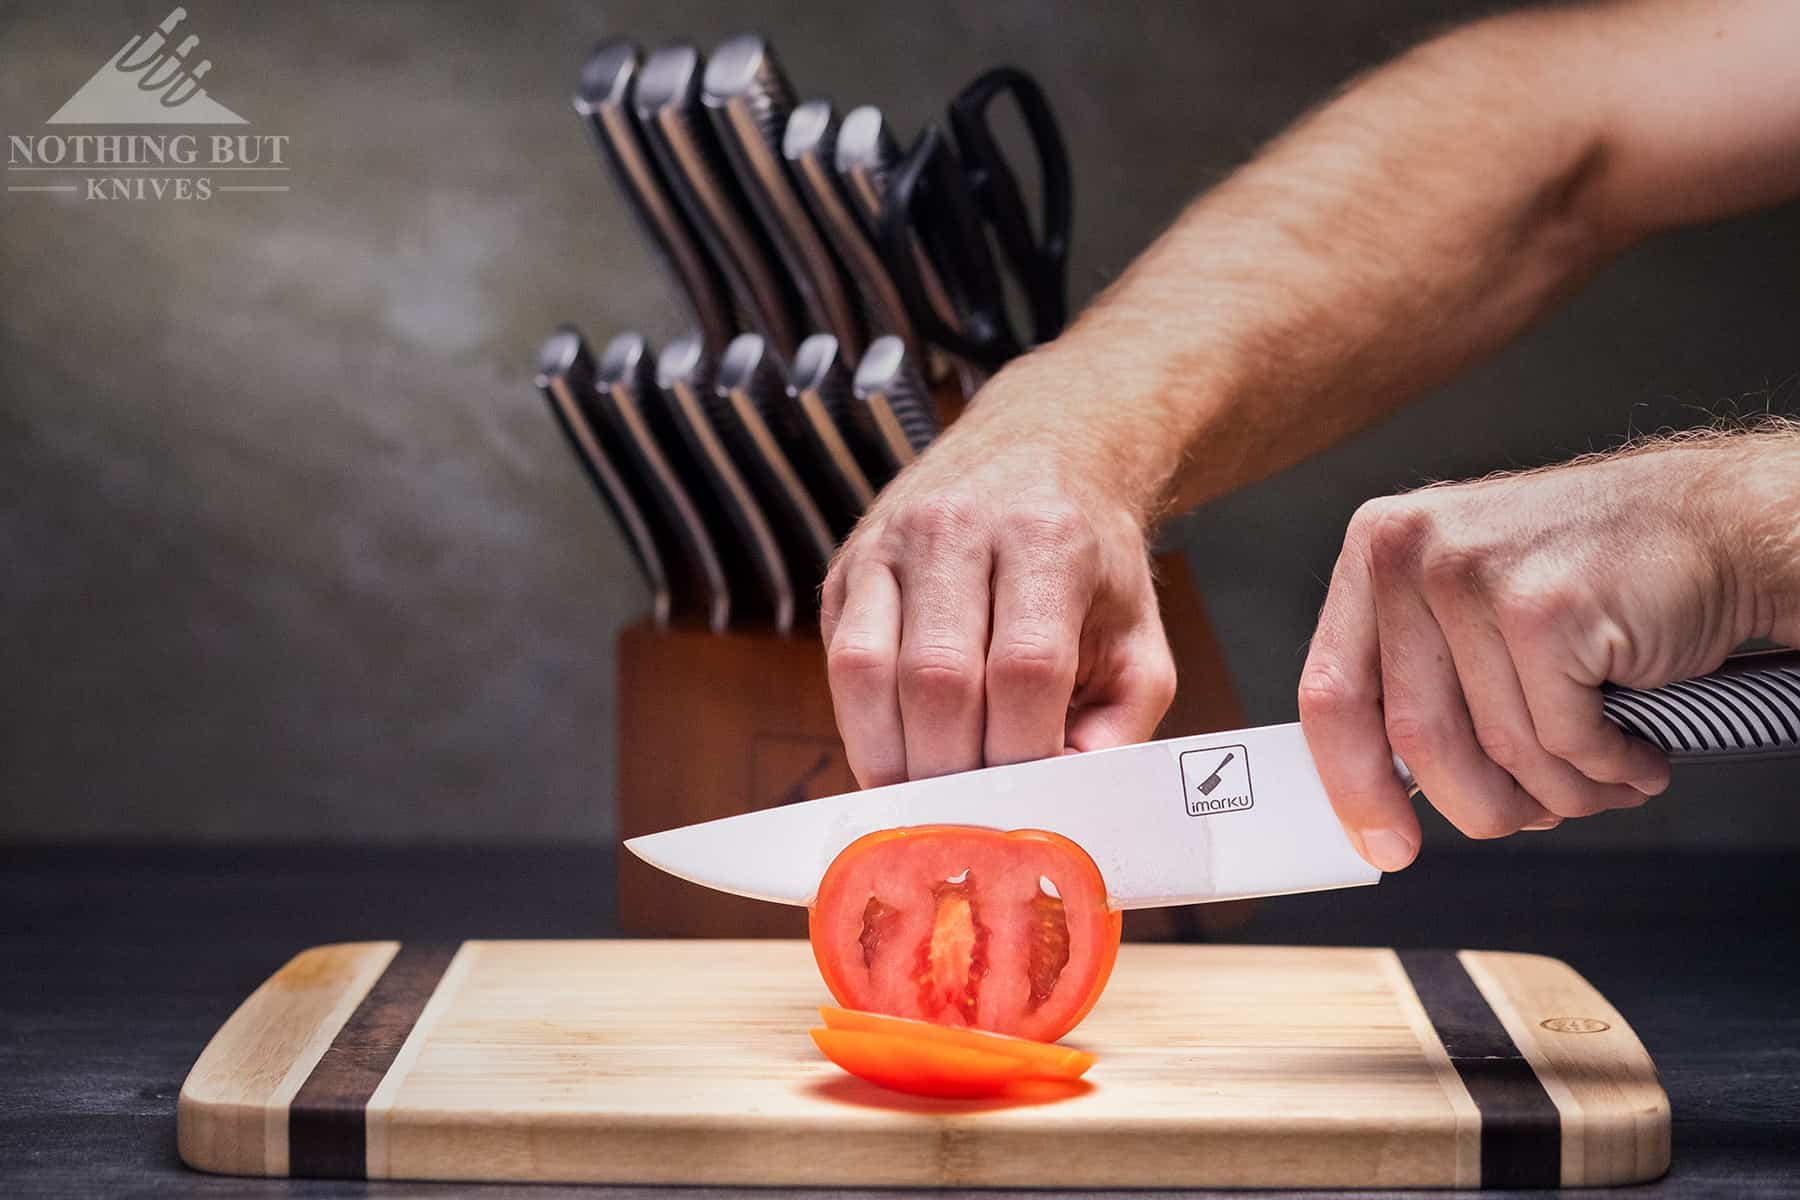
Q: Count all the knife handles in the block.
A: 11